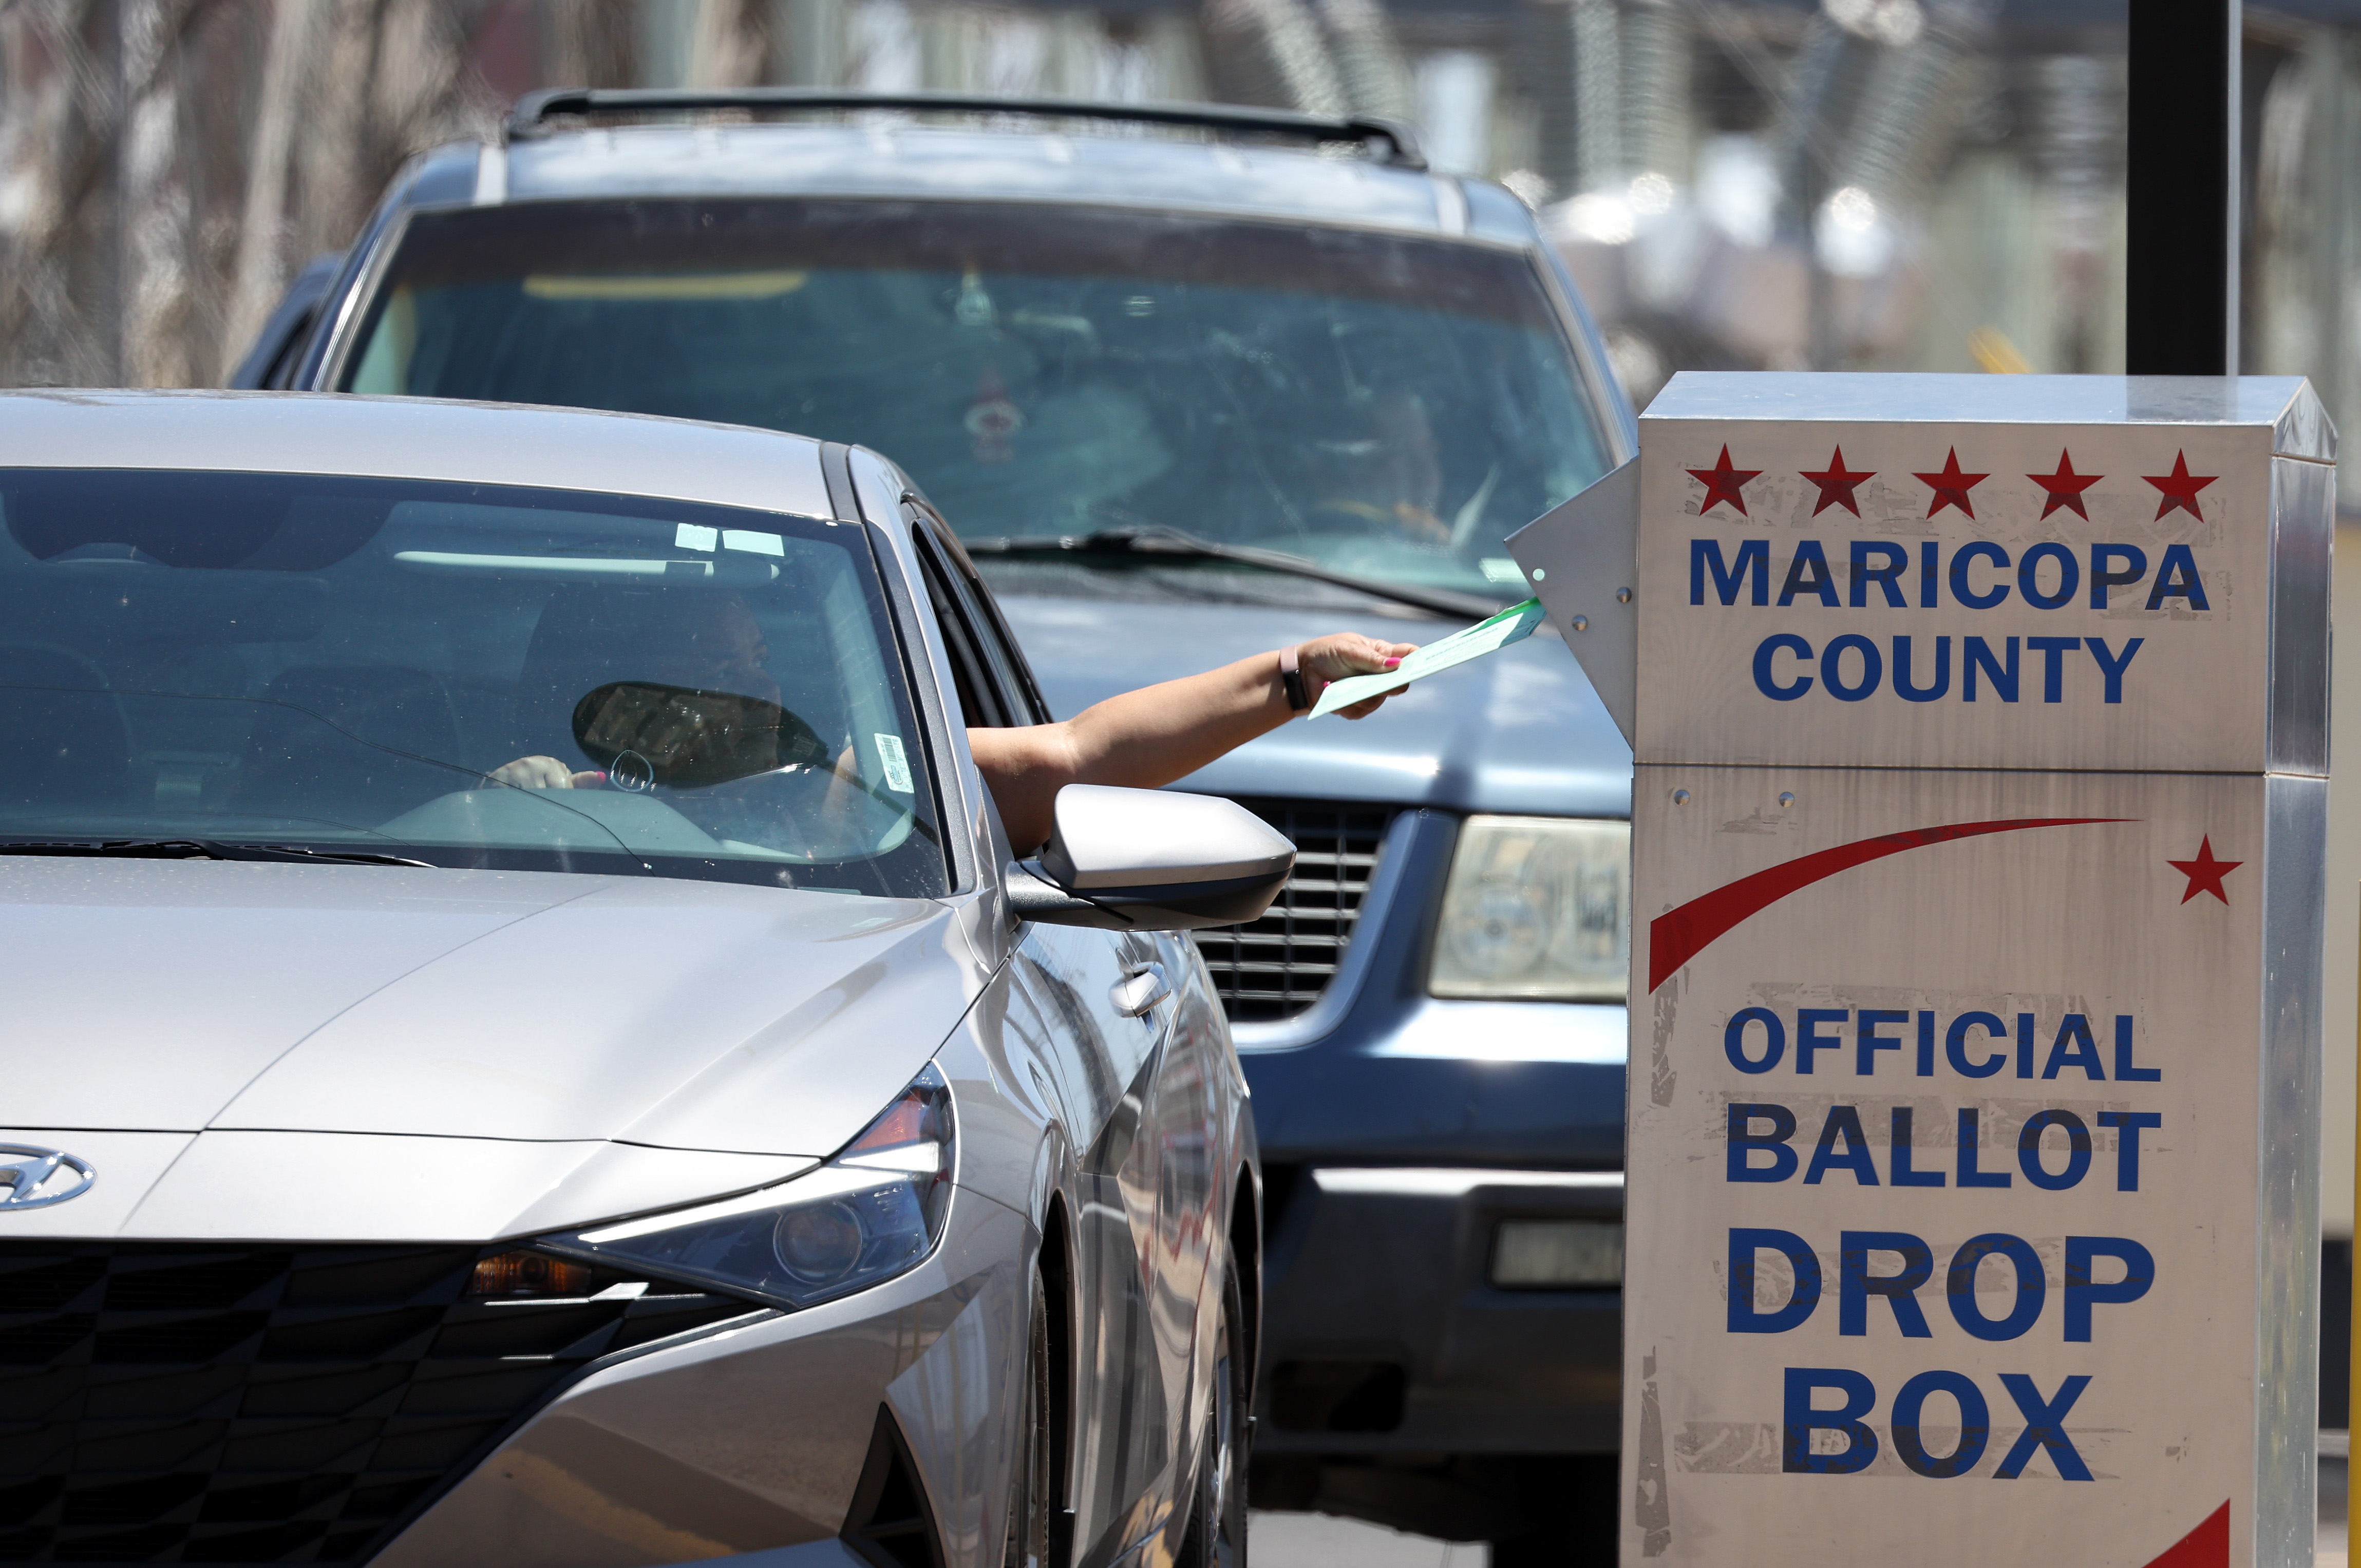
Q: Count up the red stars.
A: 6